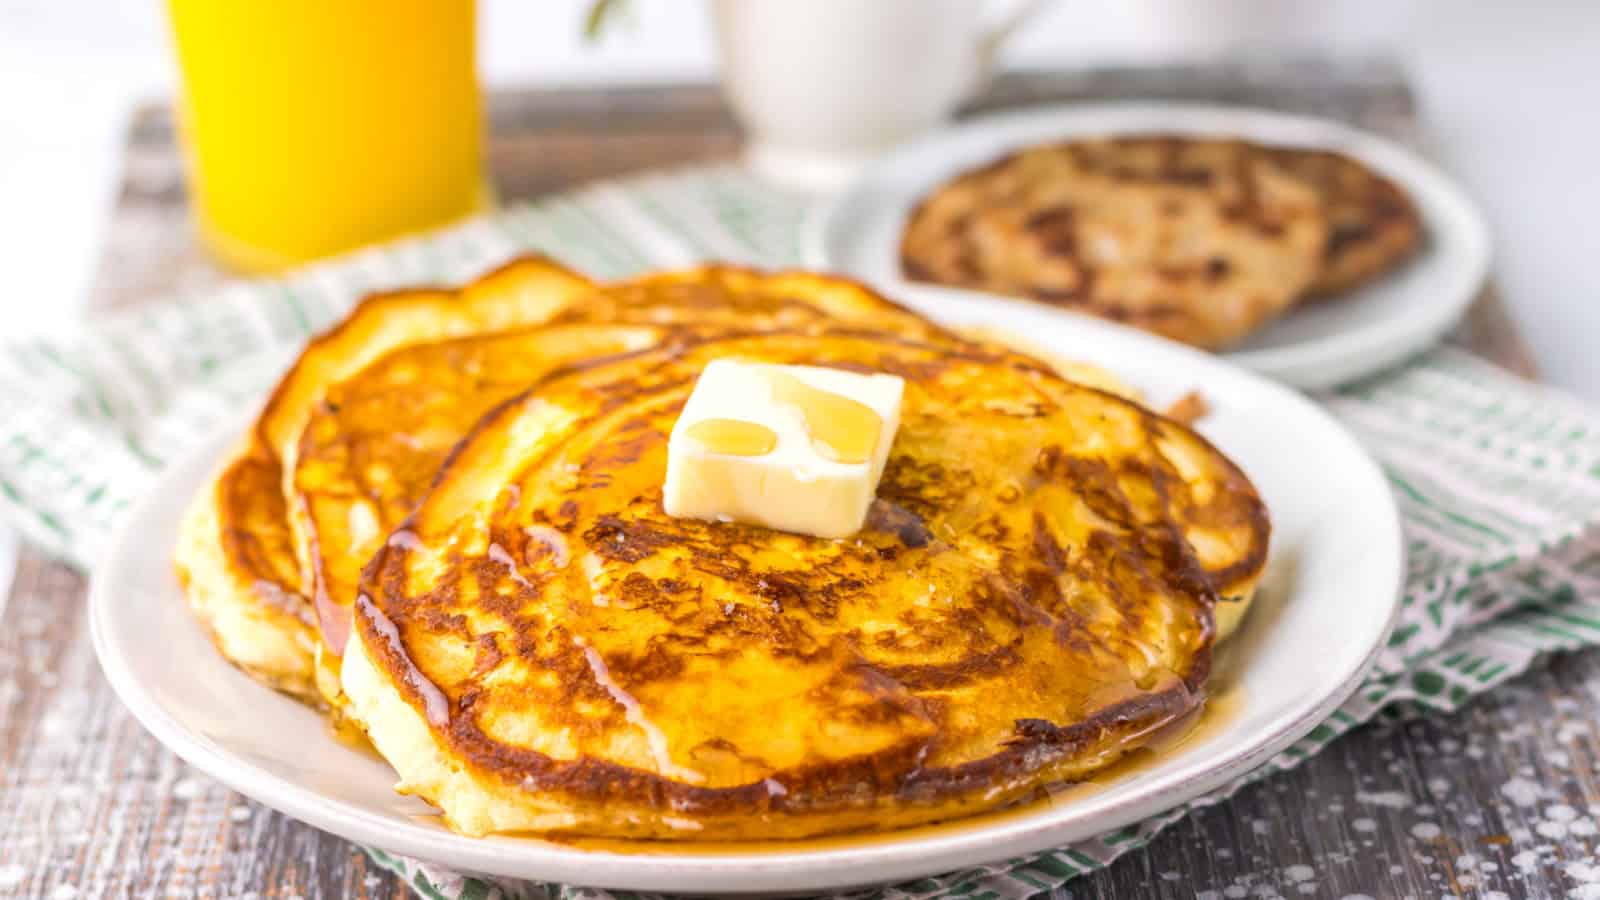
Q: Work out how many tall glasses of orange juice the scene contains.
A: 1